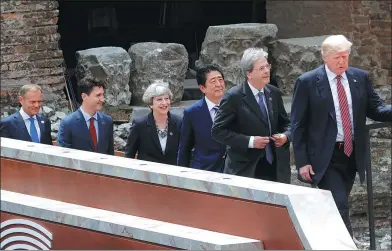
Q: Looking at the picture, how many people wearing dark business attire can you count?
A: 6